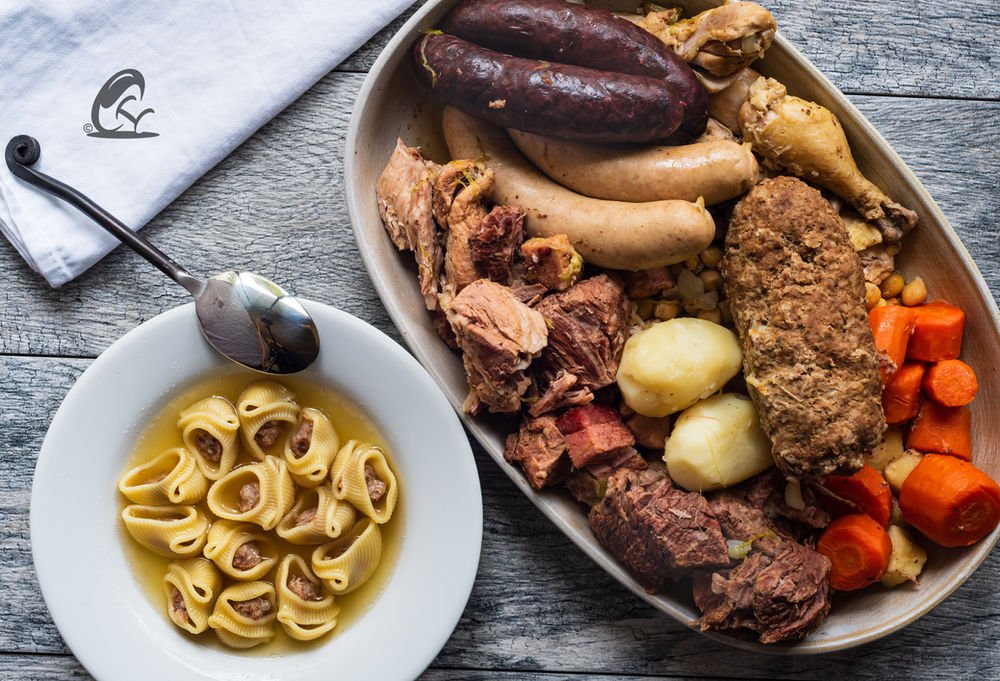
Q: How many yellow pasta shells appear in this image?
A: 13